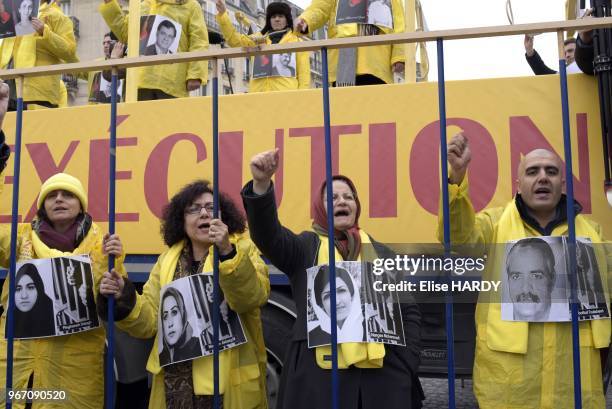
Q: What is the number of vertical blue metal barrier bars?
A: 6